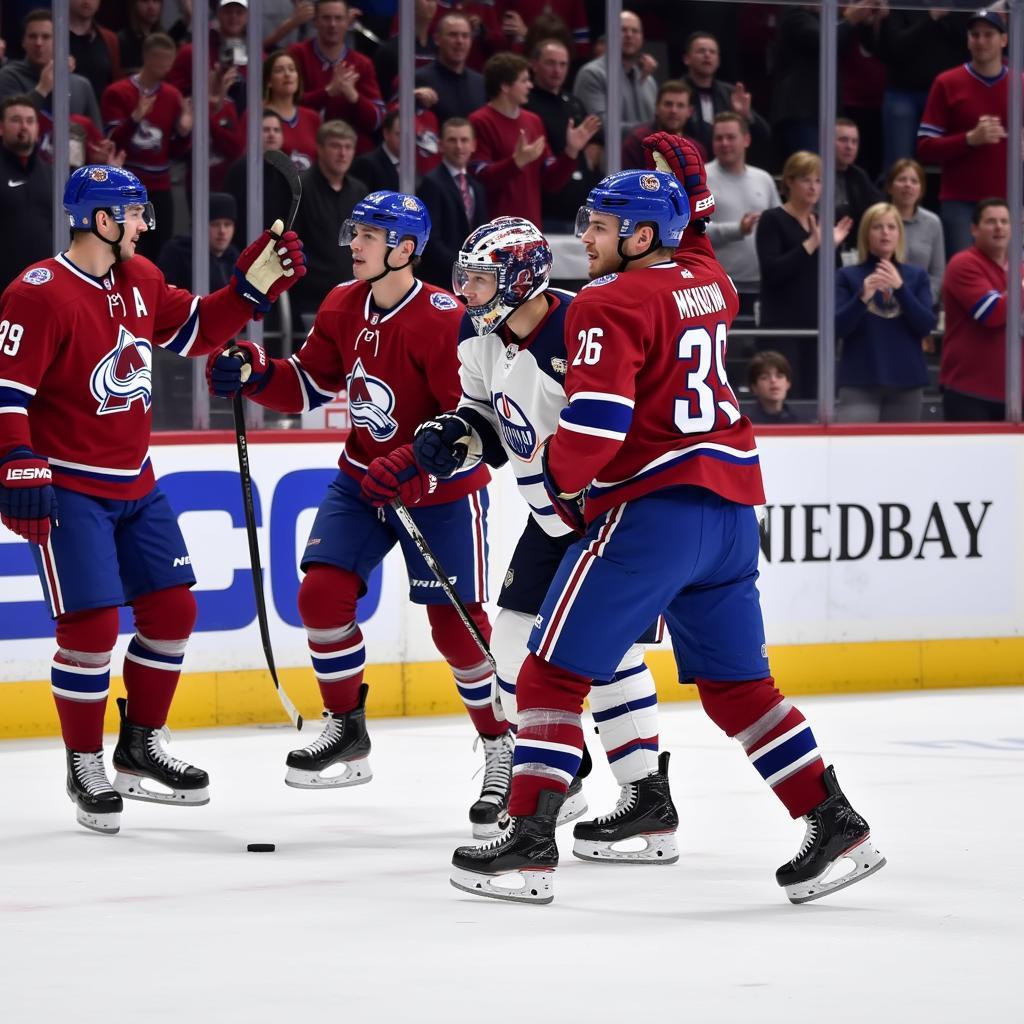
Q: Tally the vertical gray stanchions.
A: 7